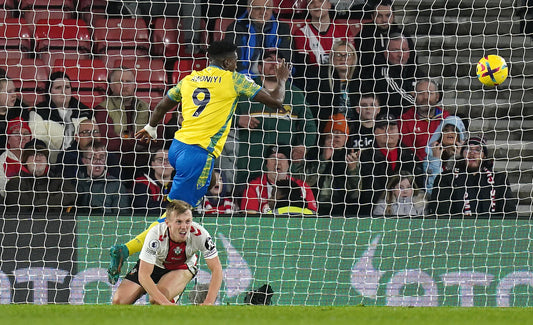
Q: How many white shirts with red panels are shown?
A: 1